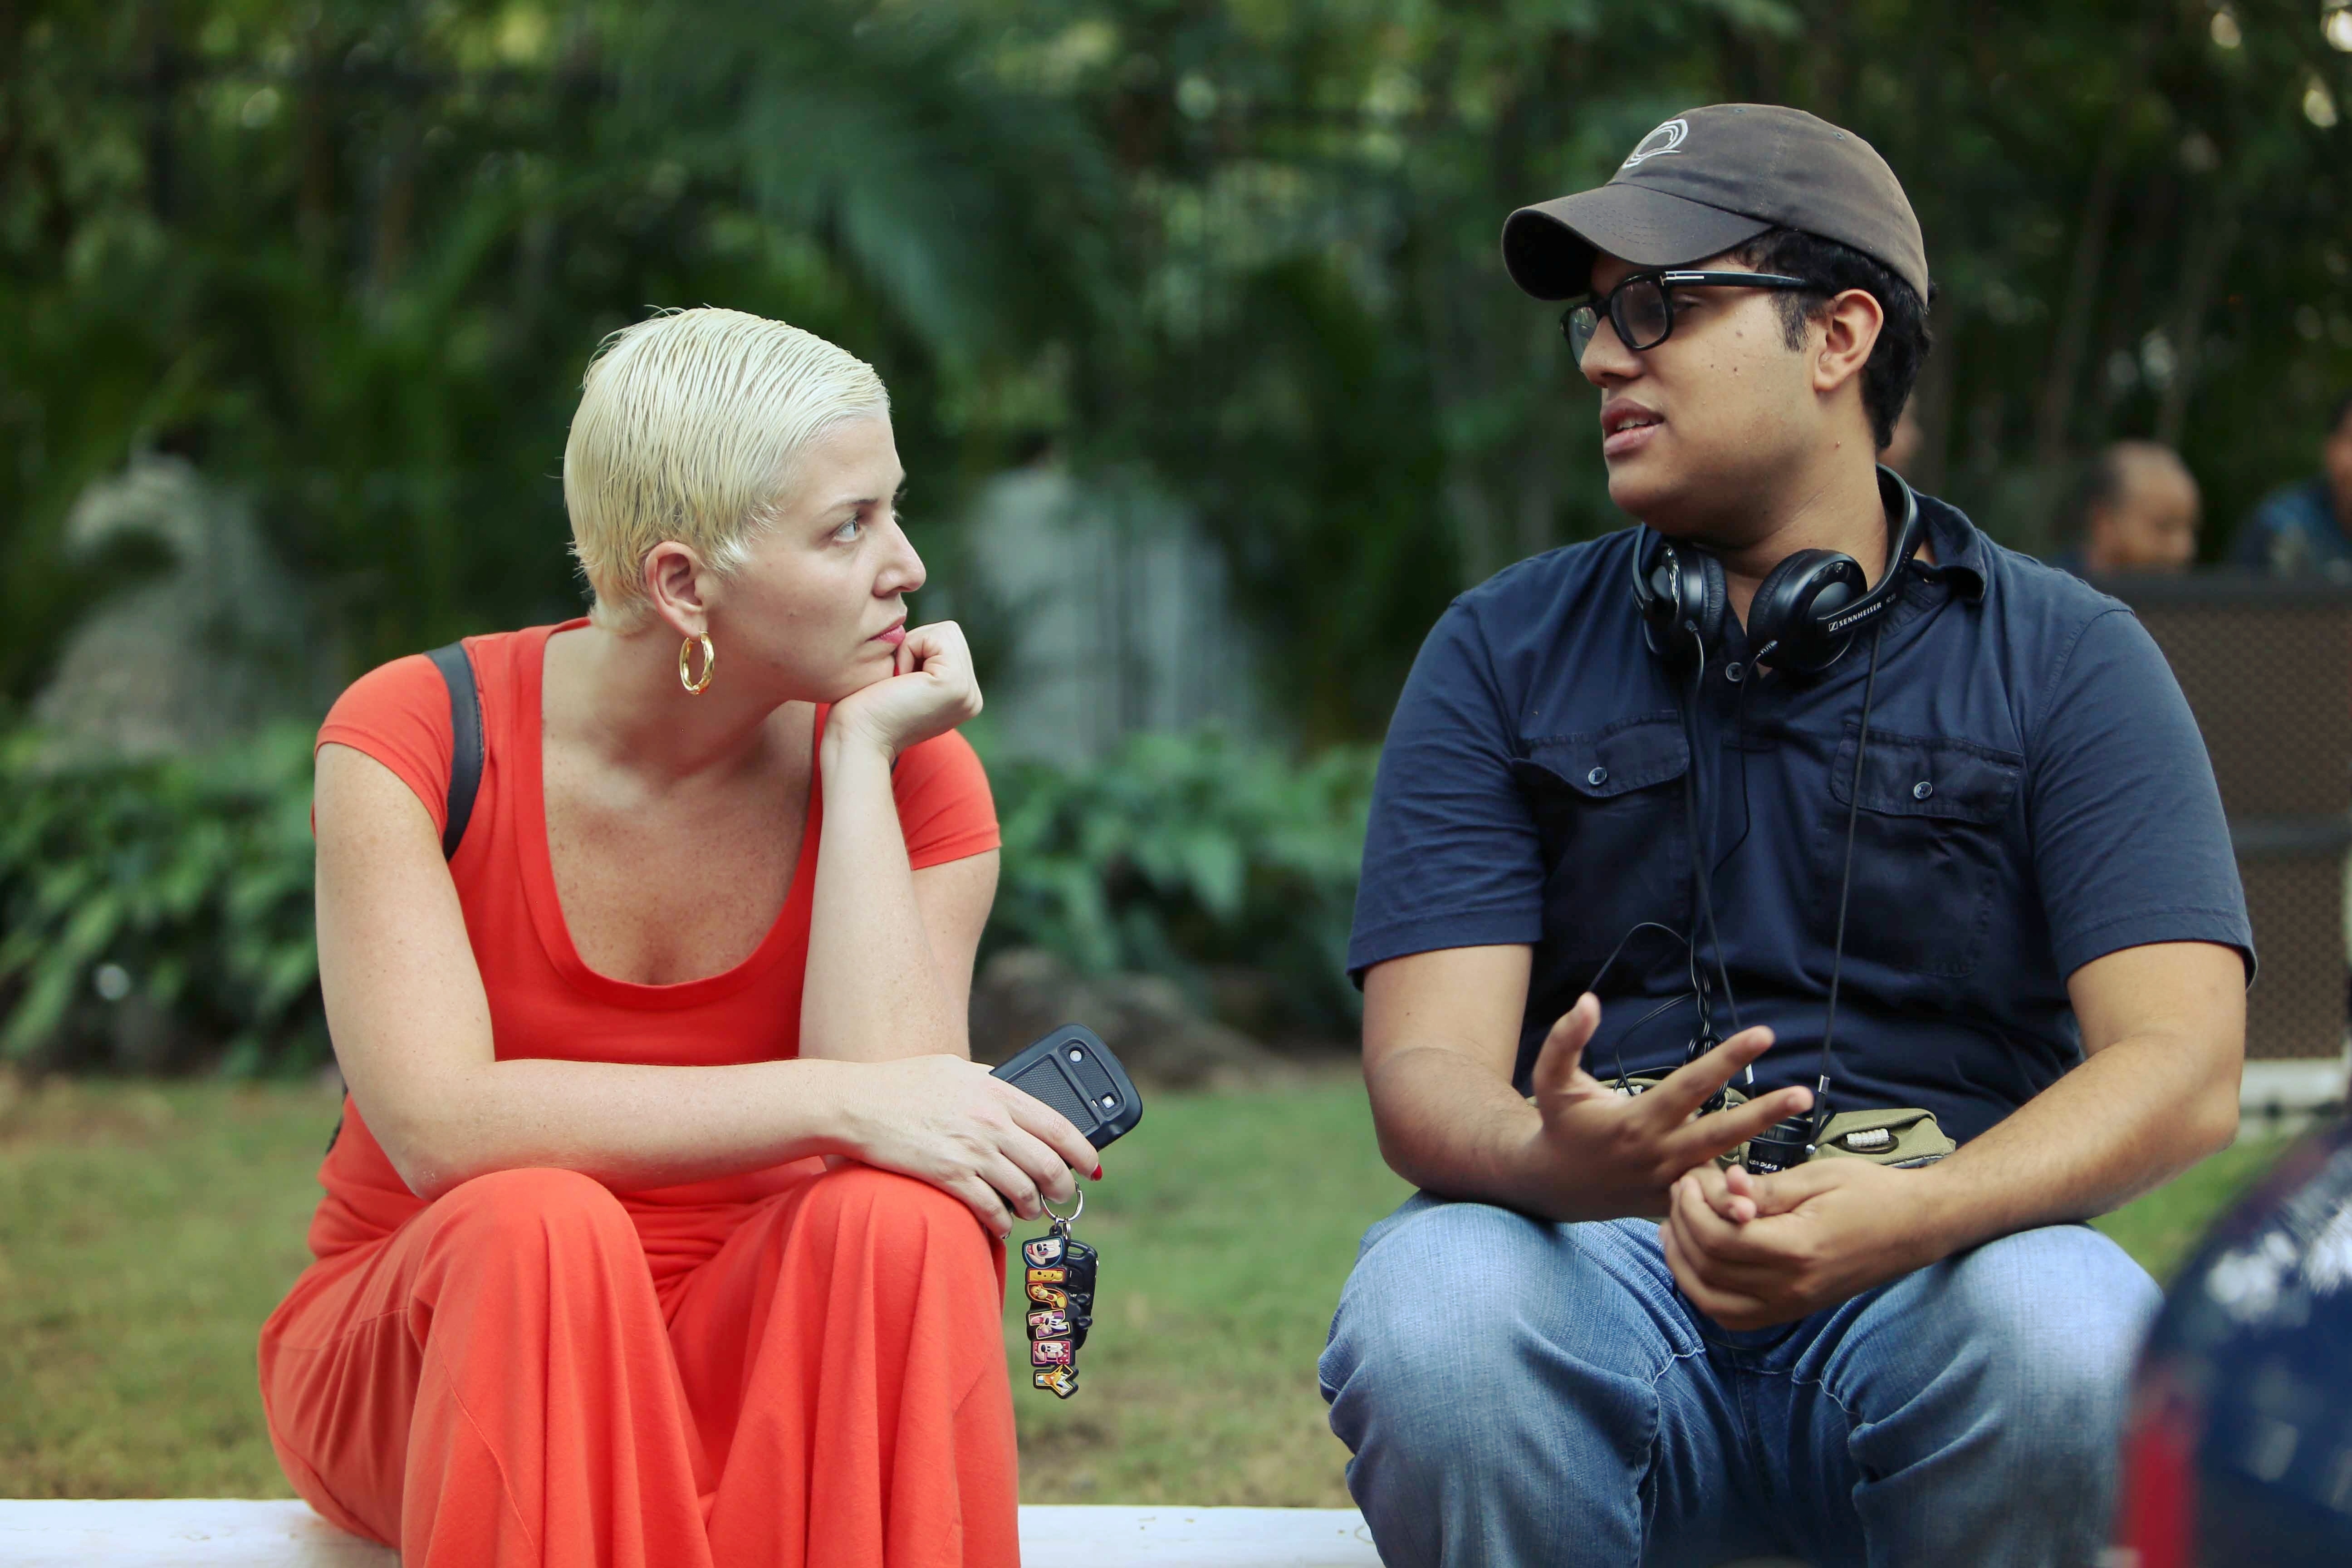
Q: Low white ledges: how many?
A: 1